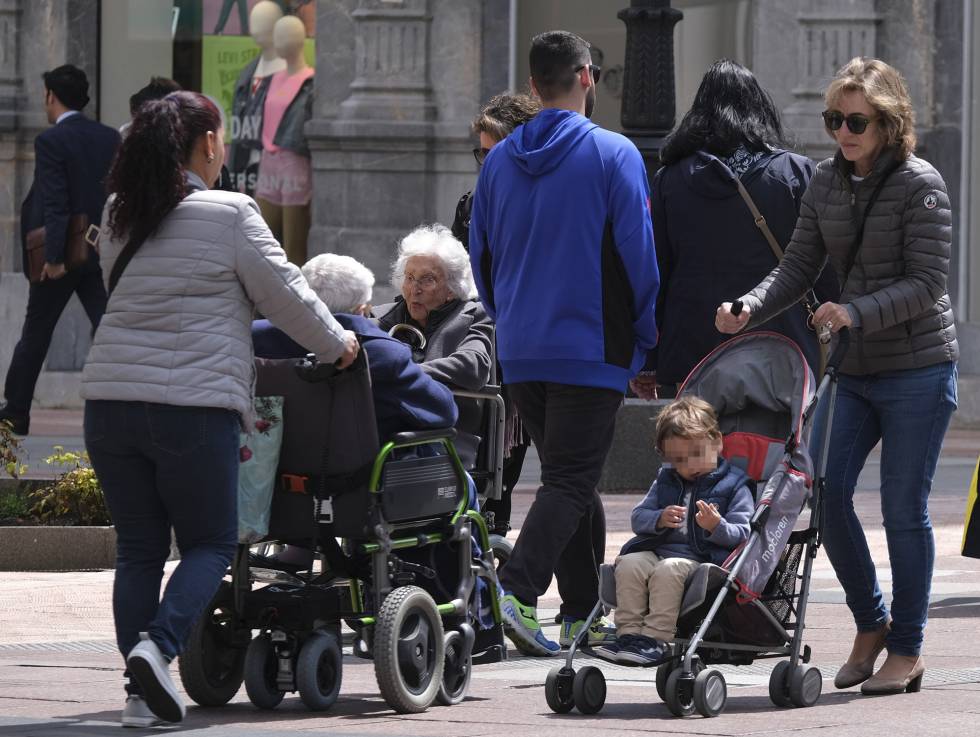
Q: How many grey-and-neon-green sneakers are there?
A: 2